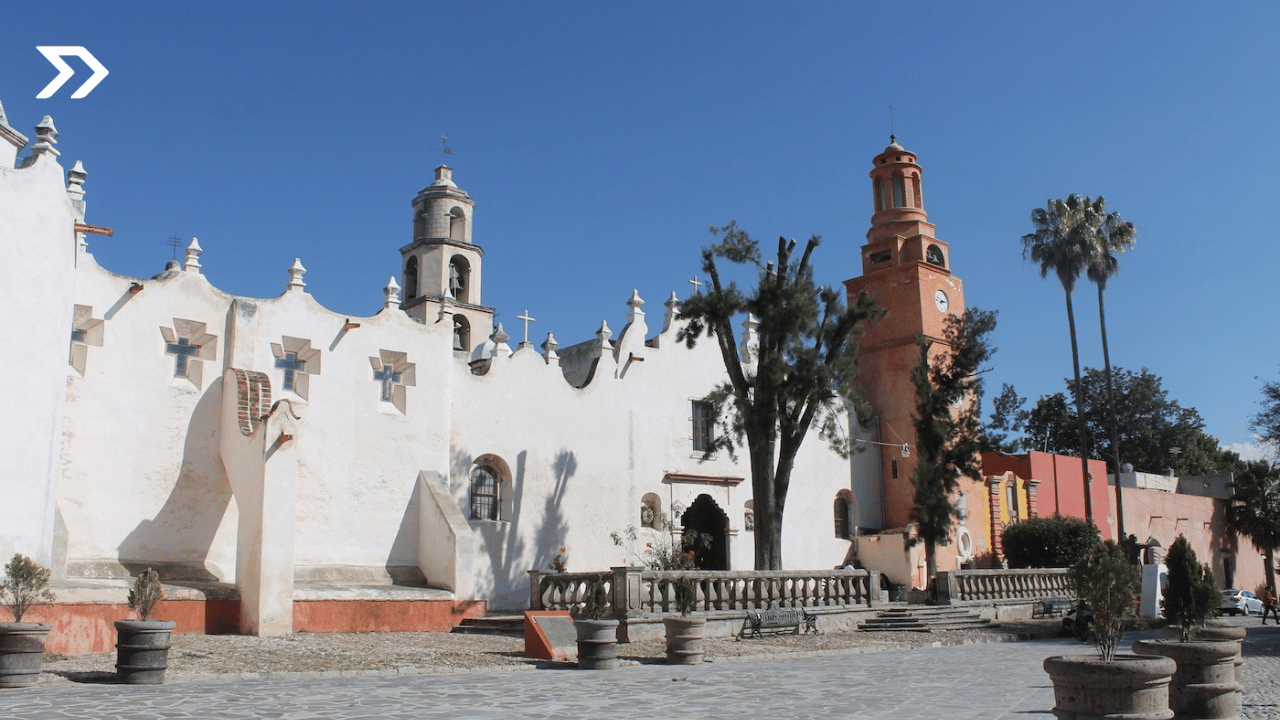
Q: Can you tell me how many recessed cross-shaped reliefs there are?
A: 4